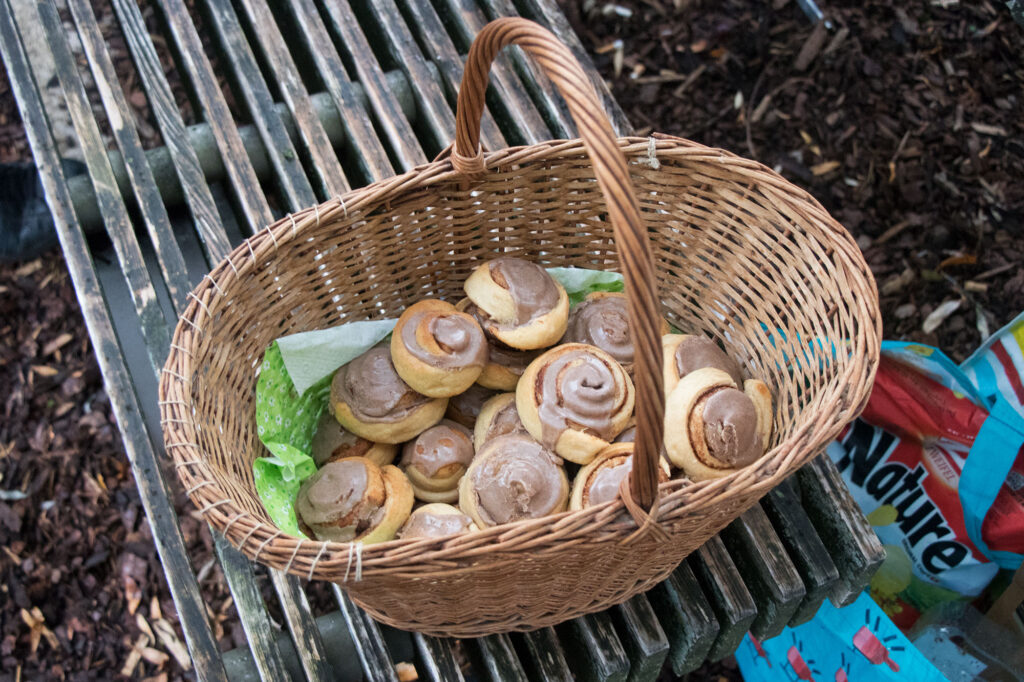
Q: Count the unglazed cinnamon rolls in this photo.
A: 0